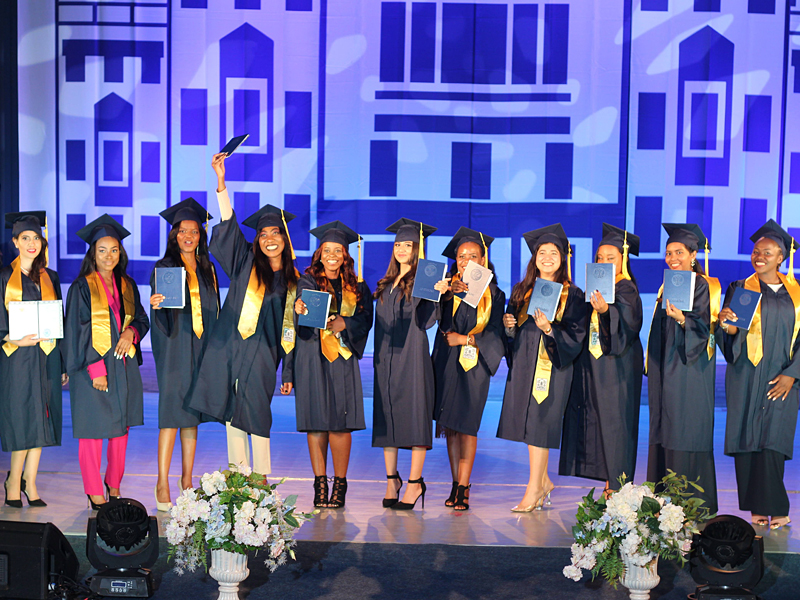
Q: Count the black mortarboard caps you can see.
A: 11